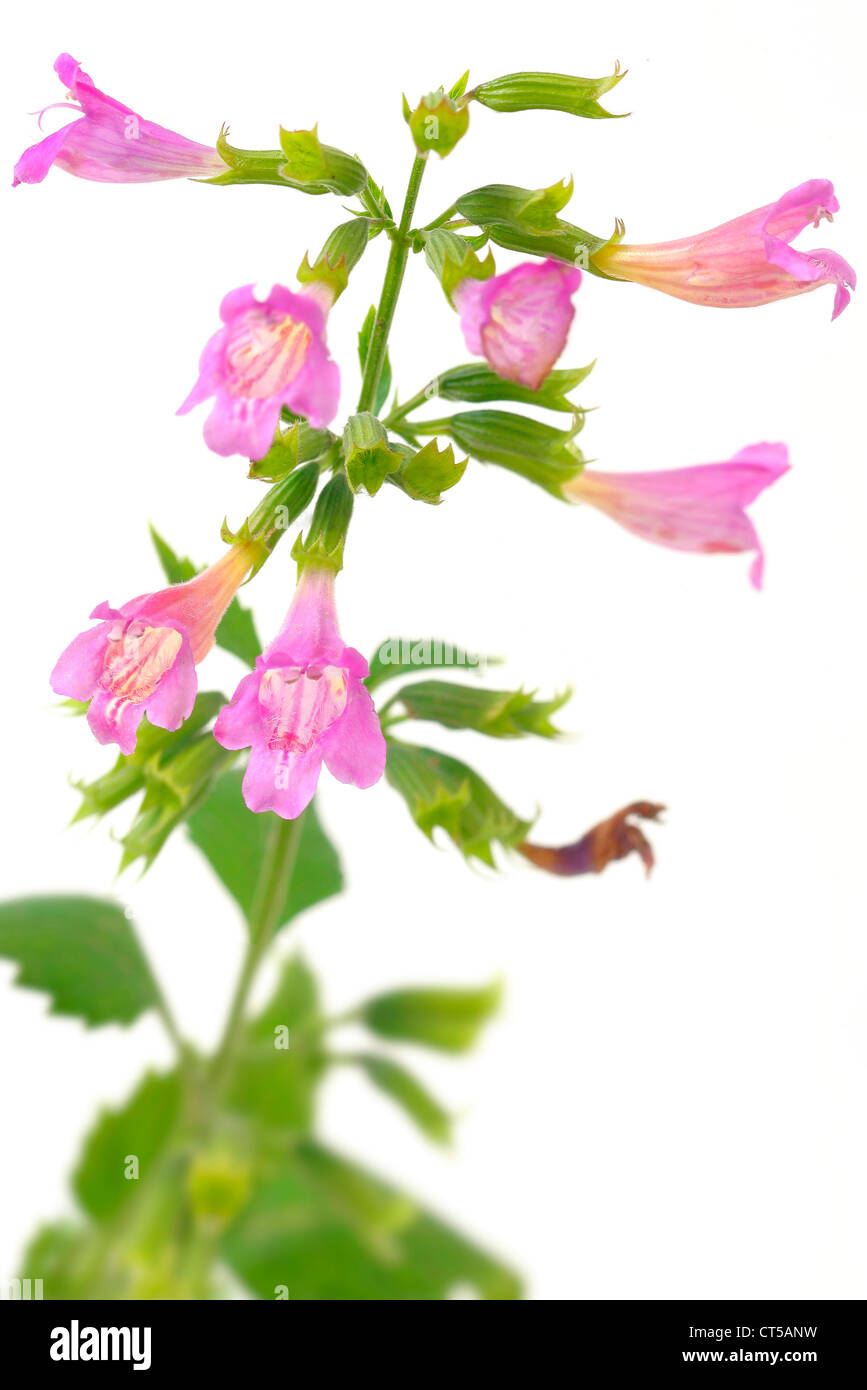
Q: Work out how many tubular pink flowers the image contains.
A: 7